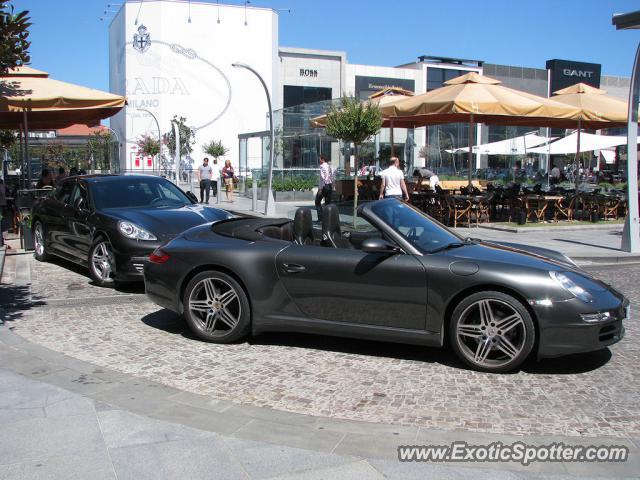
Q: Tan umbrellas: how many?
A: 4